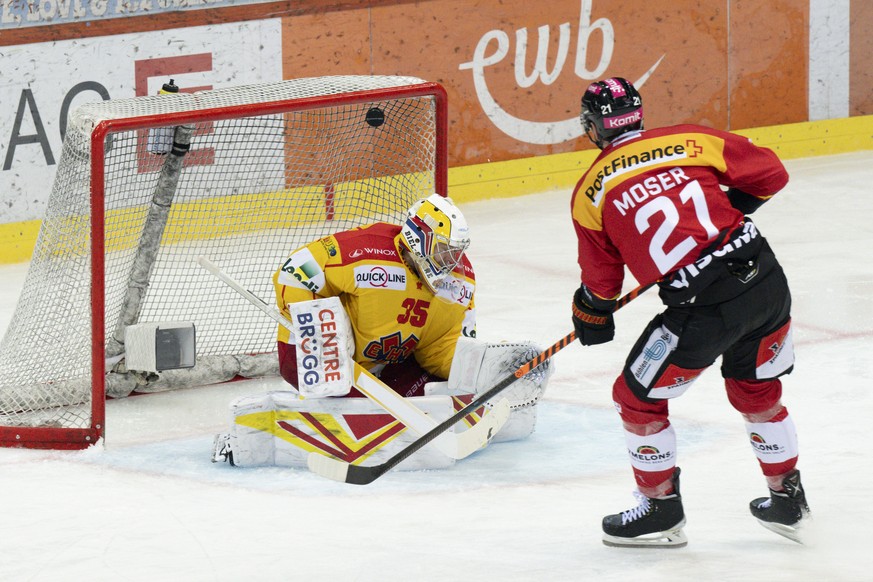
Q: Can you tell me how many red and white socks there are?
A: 2